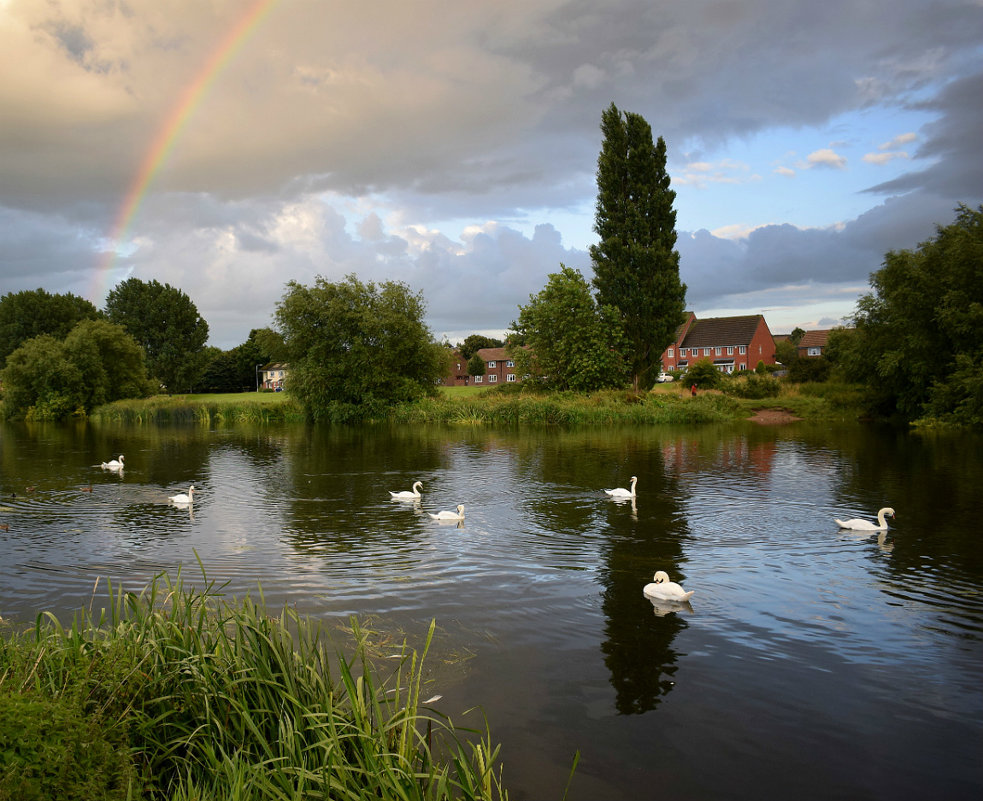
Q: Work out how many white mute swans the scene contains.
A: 7